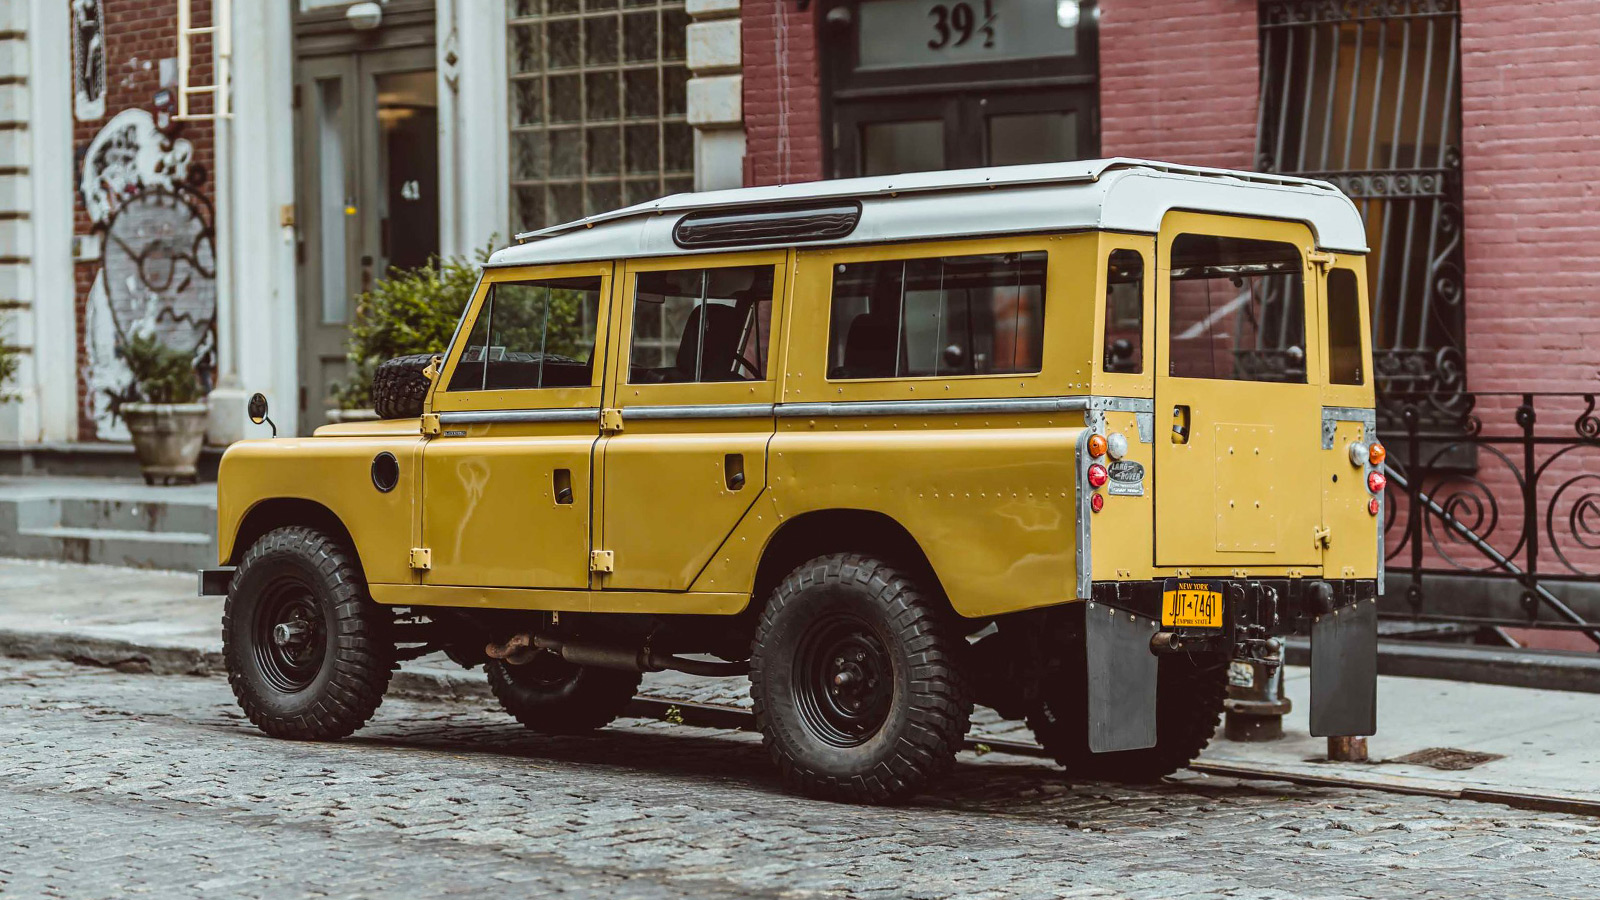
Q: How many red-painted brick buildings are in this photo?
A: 1